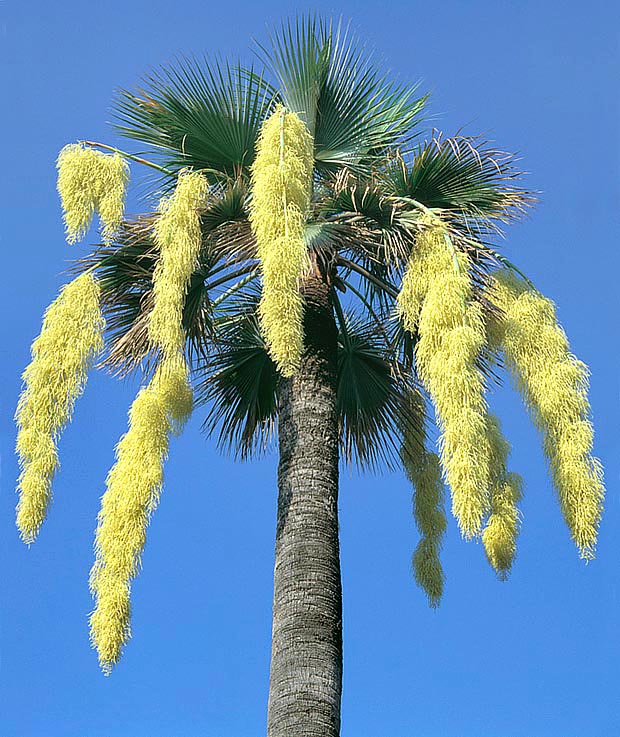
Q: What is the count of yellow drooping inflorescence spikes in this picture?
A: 8